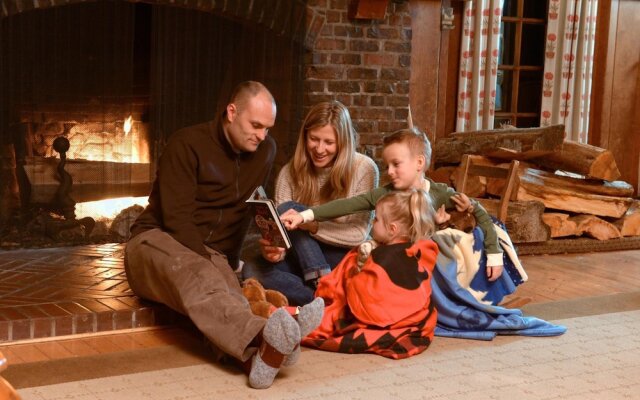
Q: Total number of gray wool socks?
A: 2